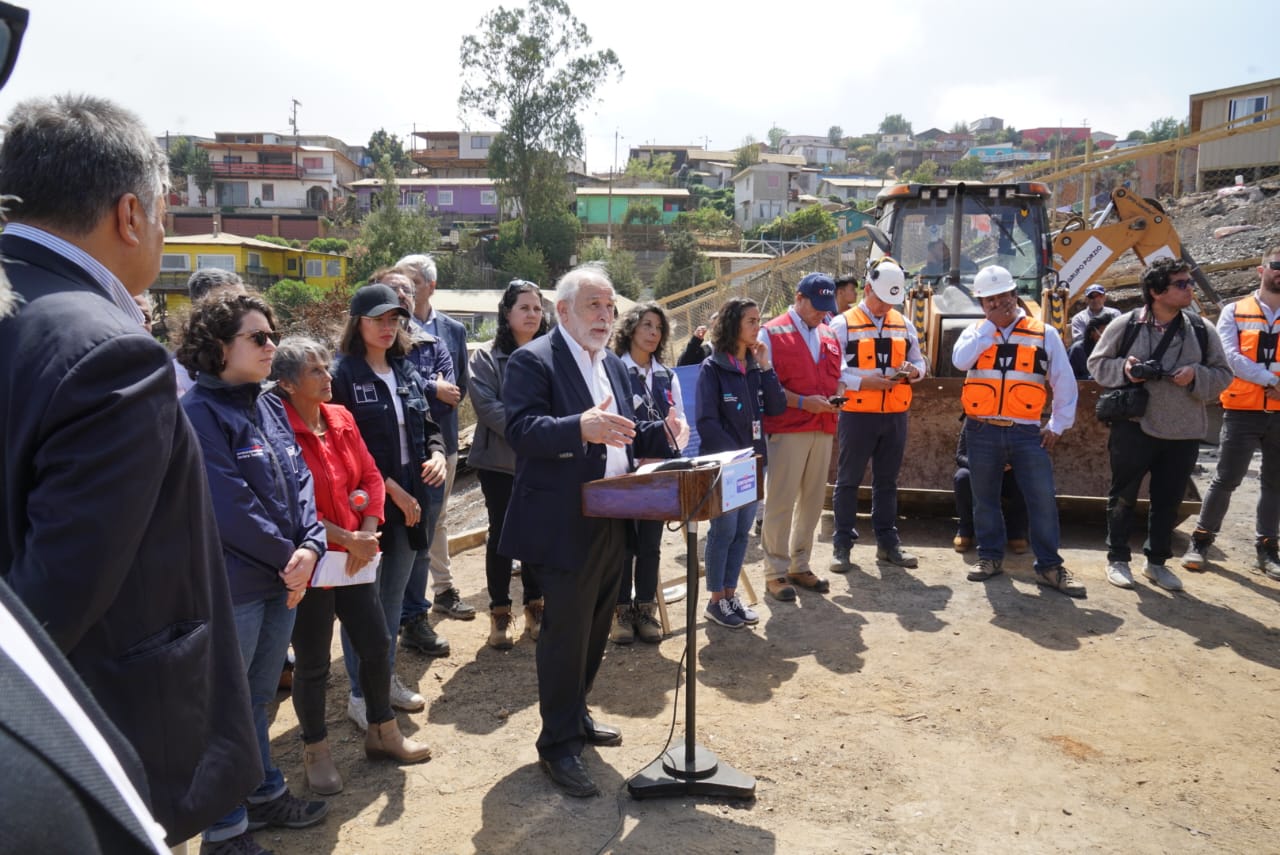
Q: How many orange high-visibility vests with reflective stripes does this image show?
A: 3